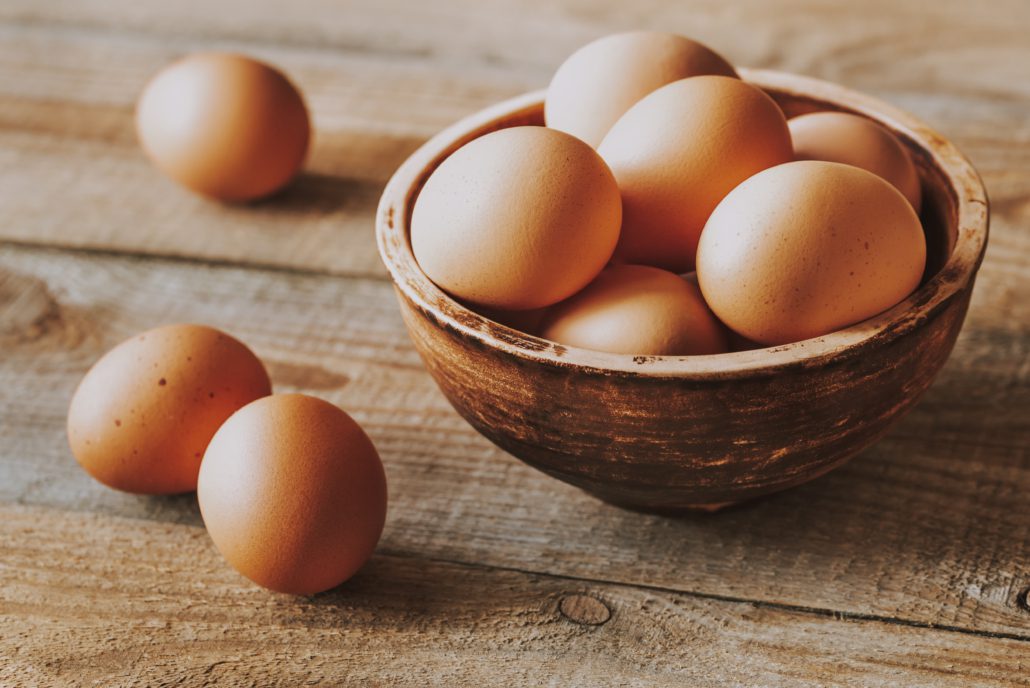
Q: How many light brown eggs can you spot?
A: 9